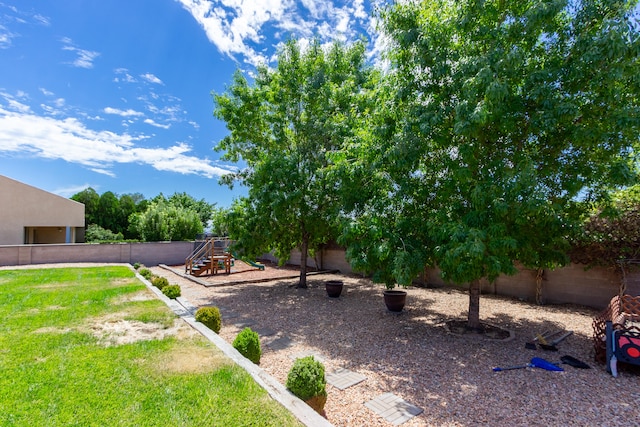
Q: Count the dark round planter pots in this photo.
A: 2